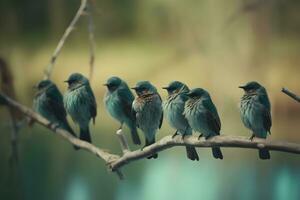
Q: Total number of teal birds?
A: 7